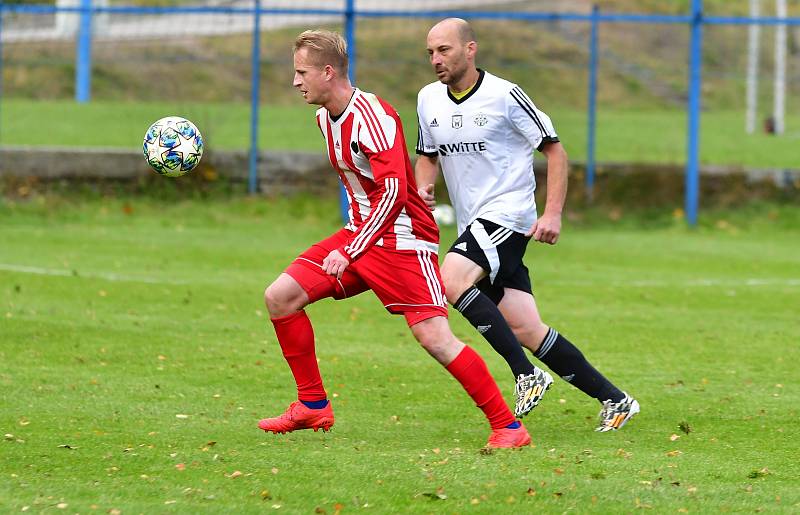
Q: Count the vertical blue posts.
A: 5